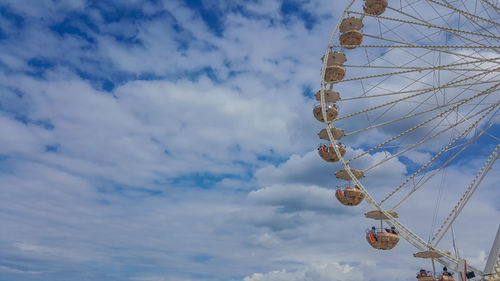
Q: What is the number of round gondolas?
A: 8